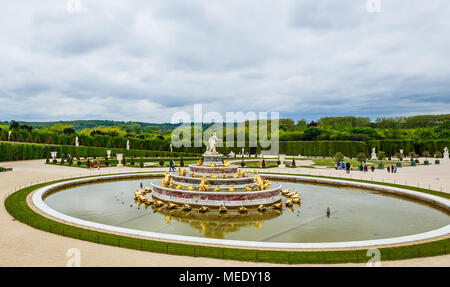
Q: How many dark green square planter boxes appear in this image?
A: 6